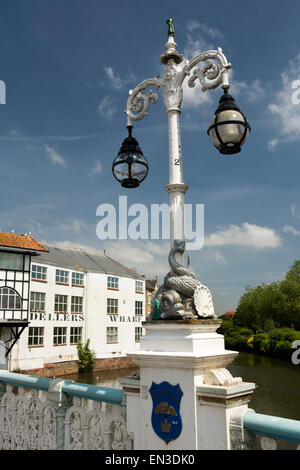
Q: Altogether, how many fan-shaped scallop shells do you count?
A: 1